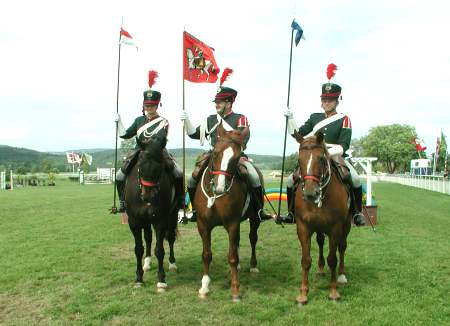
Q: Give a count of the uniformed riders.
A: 3